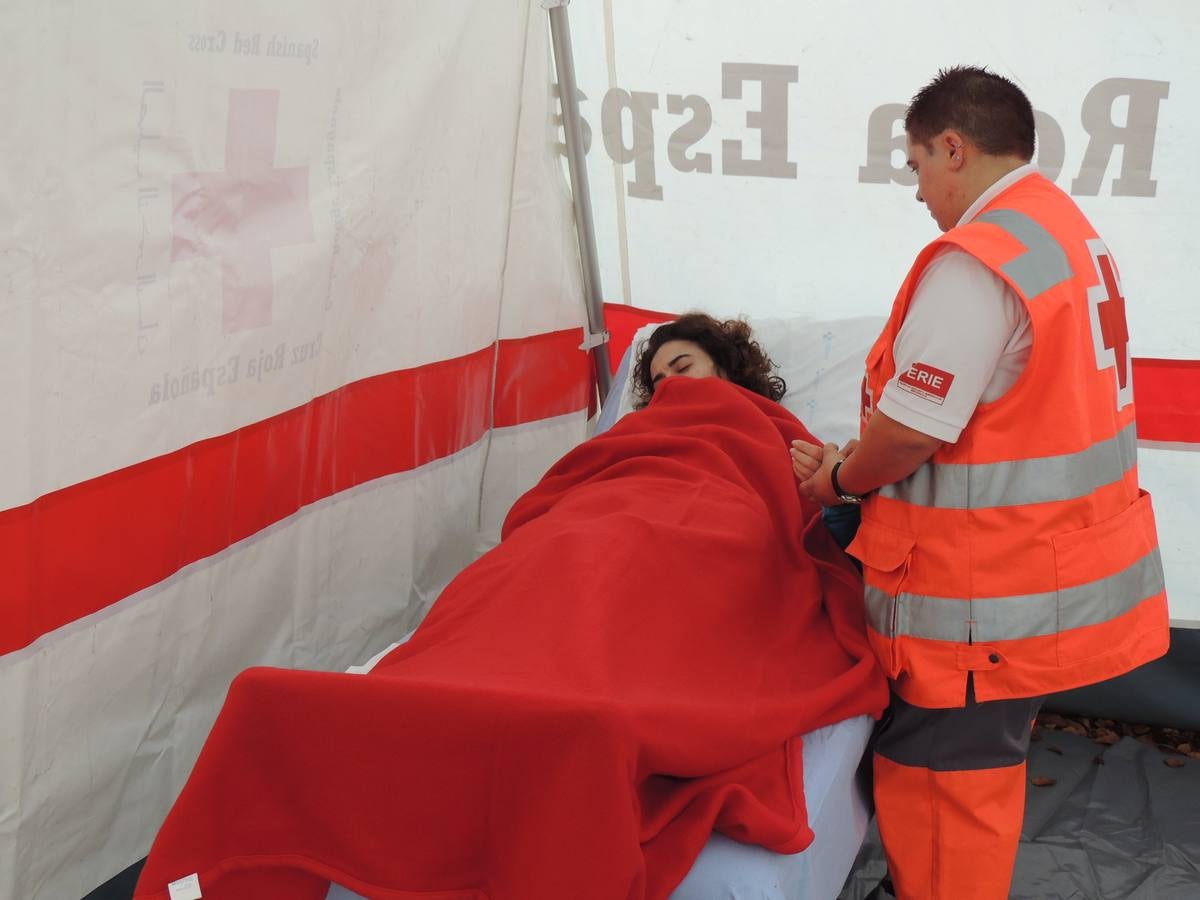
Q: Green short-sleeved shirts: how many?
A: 0